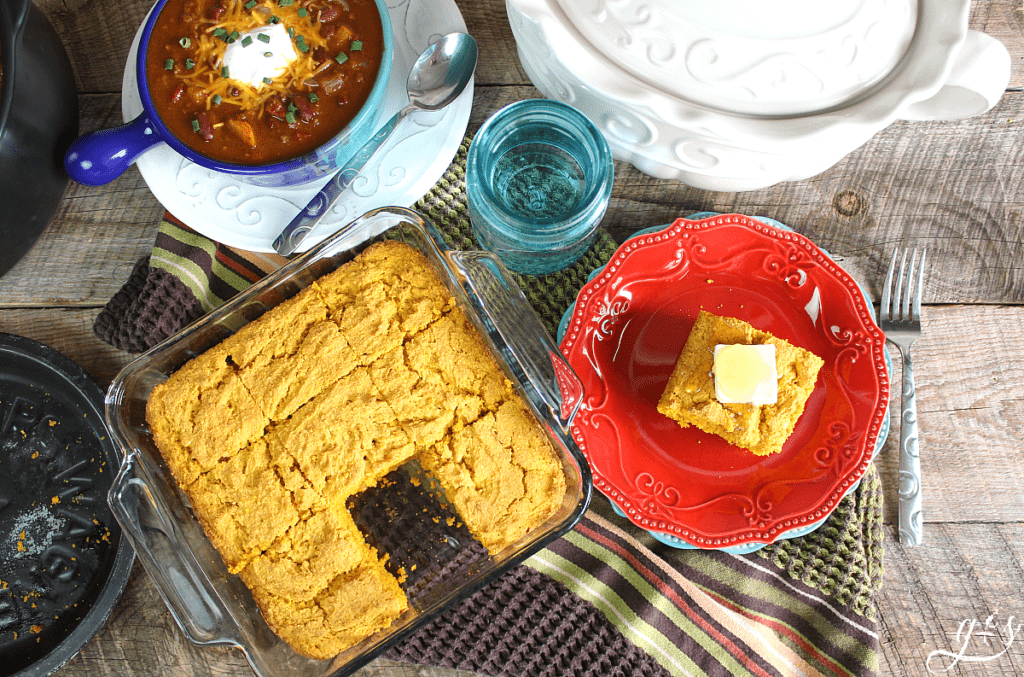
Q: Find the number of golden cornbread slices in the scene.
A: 9